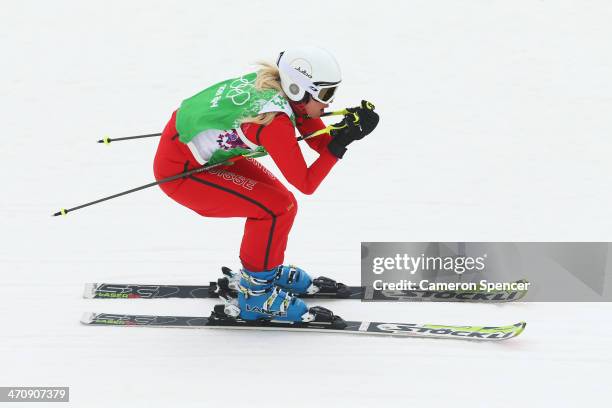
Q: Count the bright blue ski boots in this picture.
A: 2